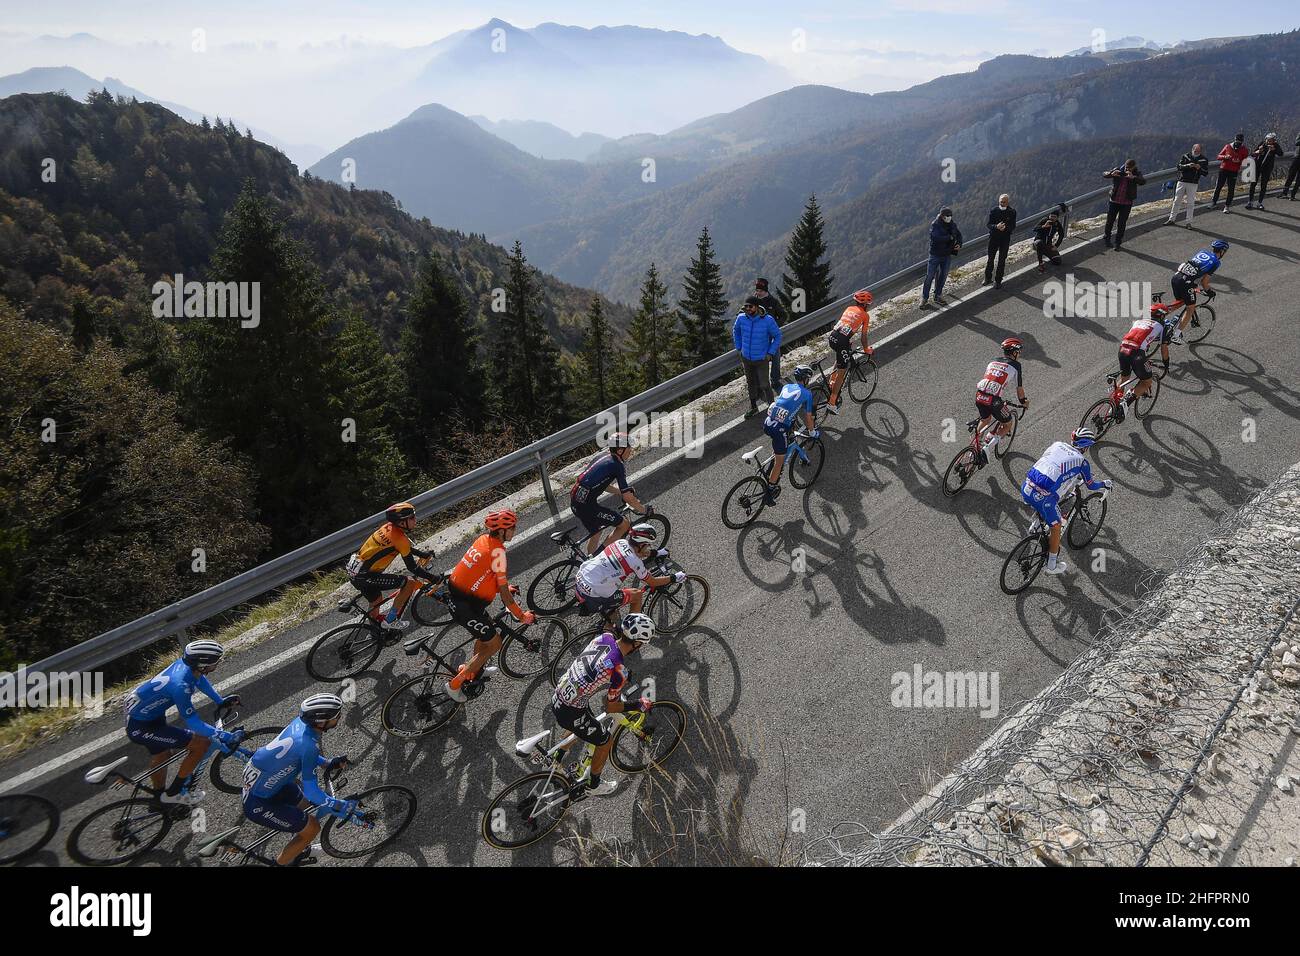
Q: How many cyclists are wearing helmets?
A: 13